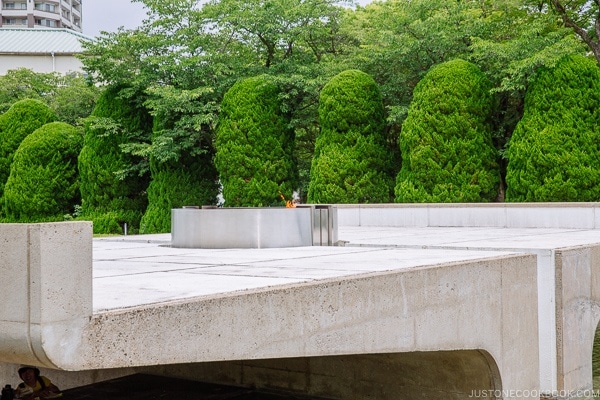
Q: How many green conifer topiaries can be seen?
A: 8